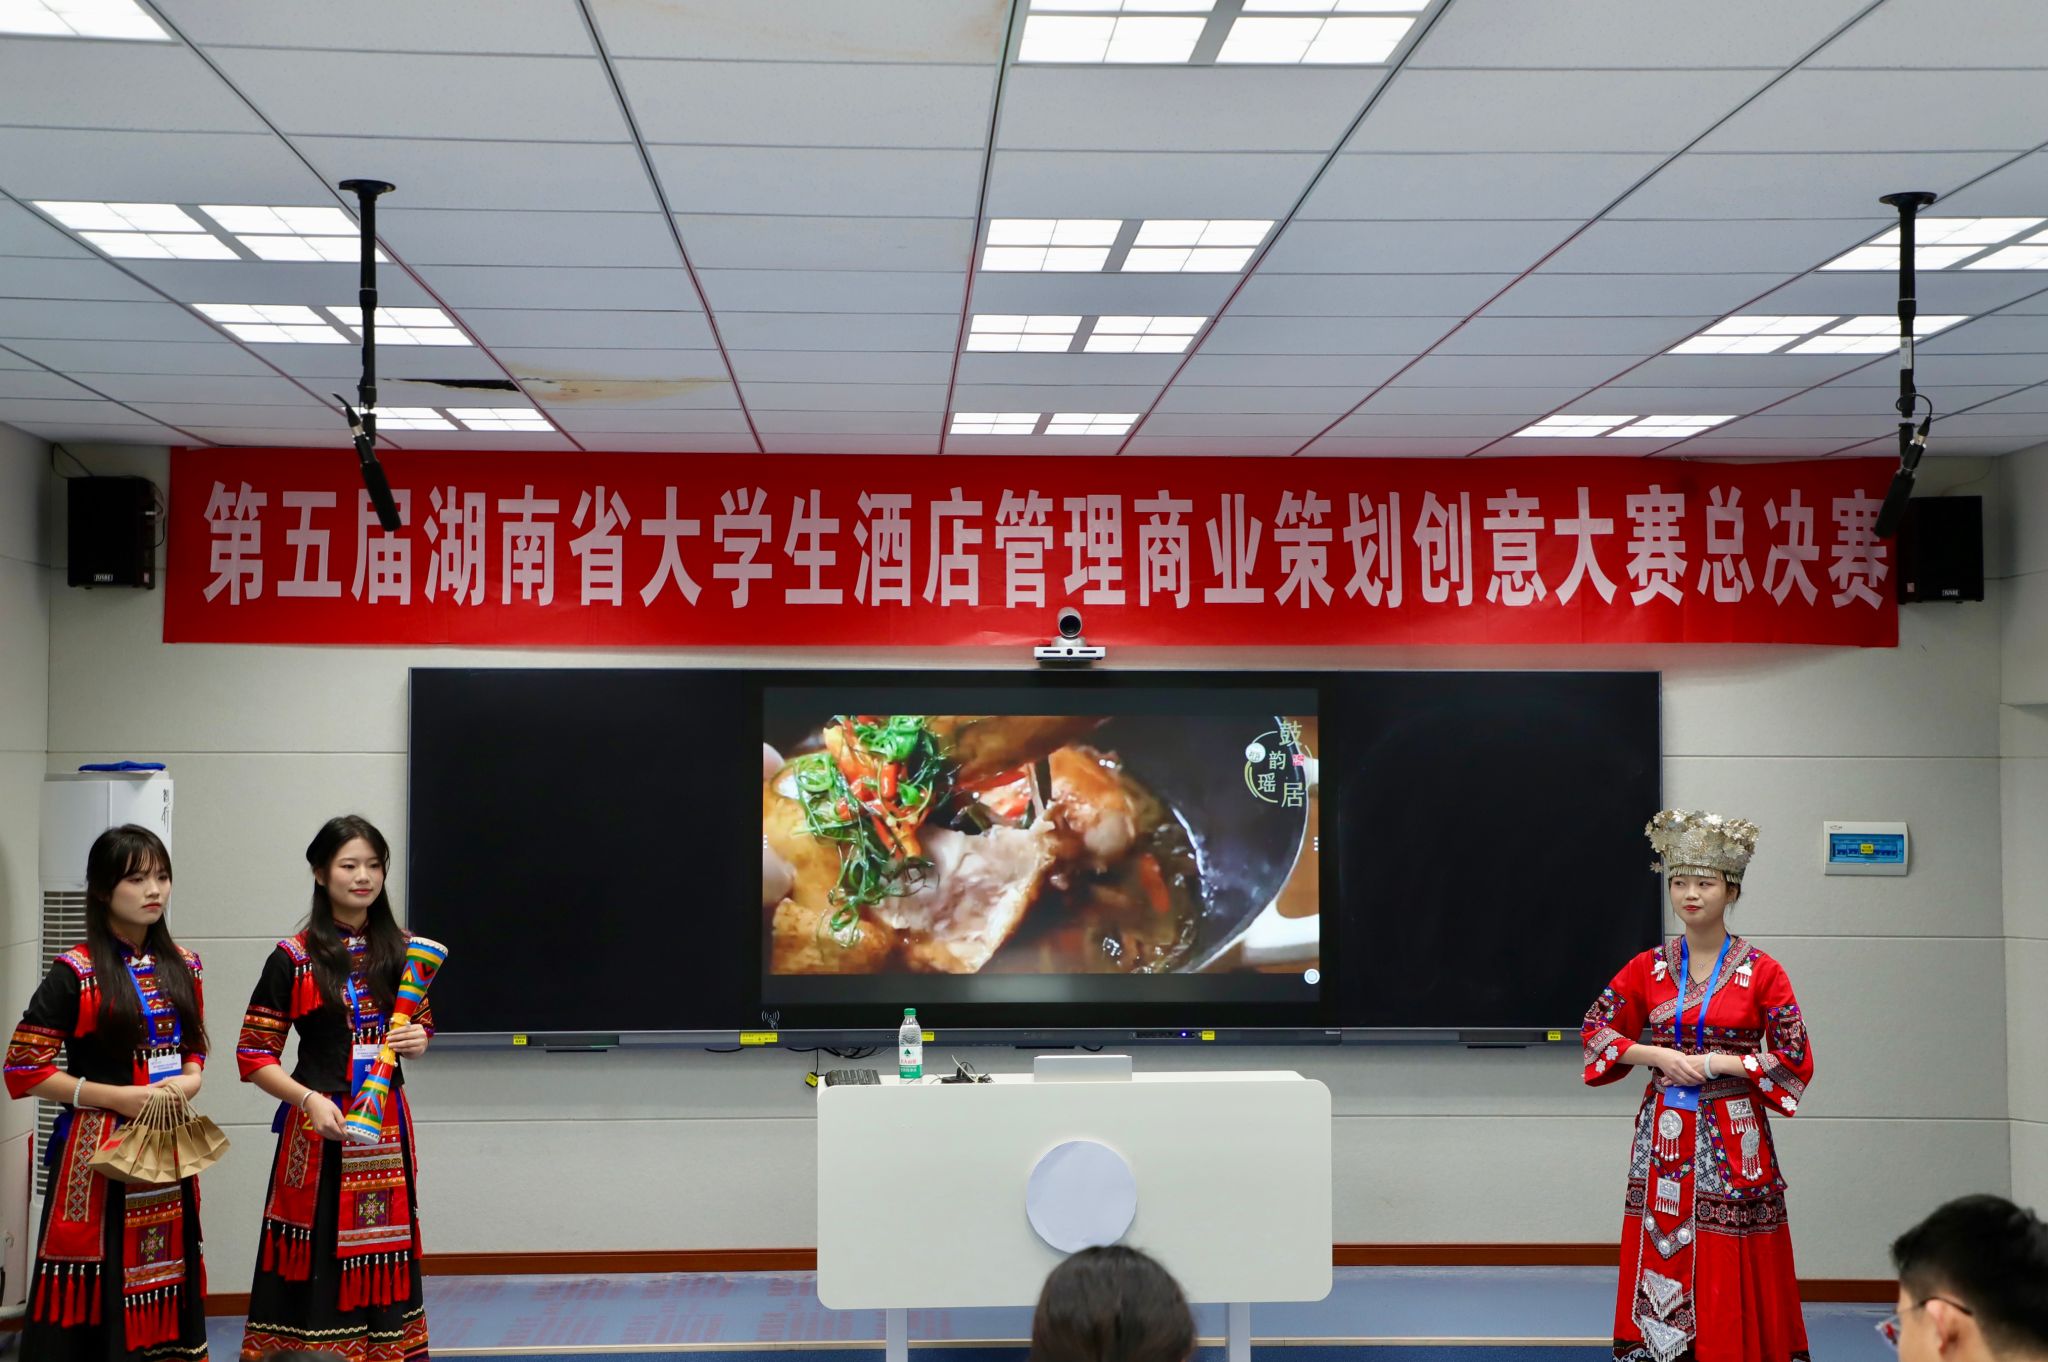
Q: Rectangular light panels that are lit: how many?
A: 11